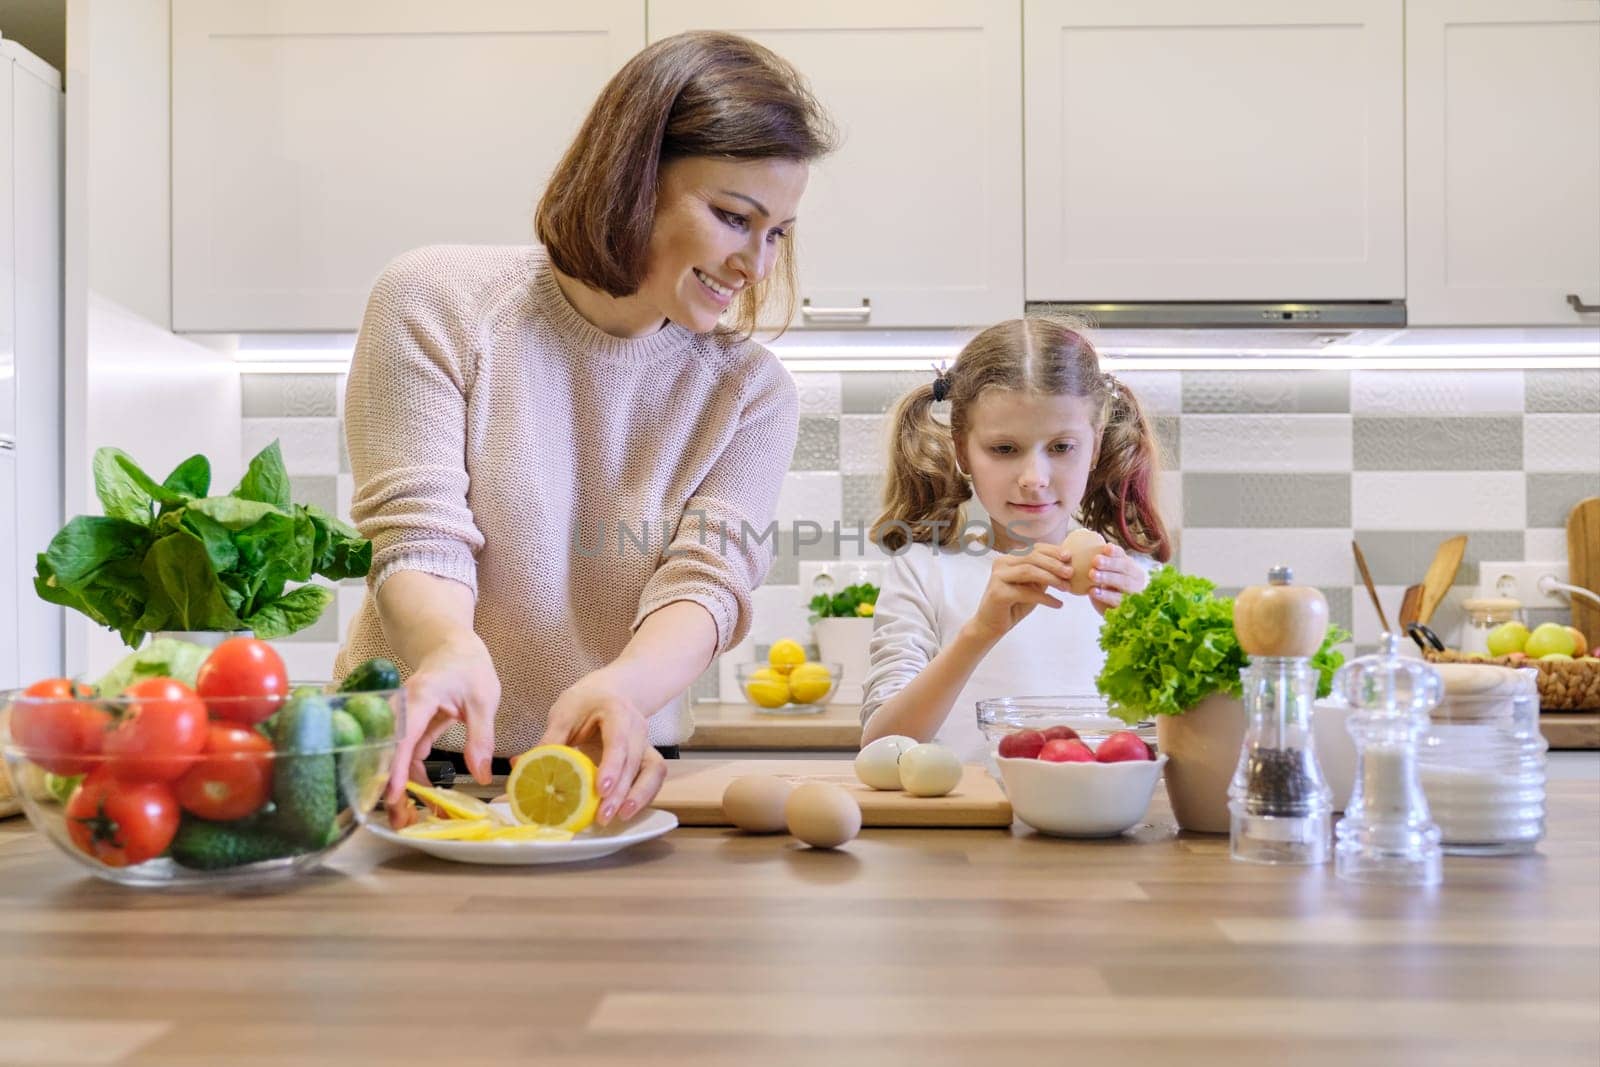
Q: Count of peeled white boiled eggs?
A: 2